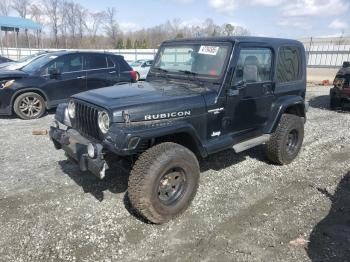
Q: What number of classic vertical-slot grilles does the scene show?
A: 1